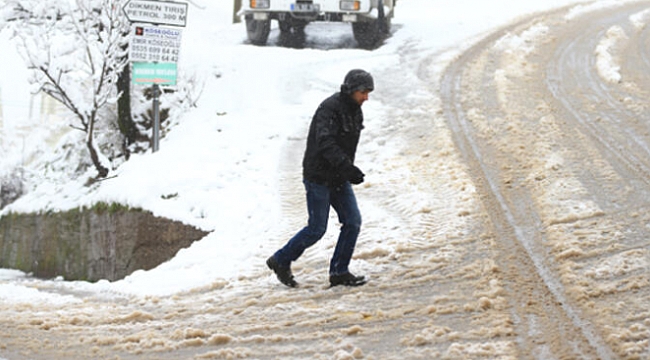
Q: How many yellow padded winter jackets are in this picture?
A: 0